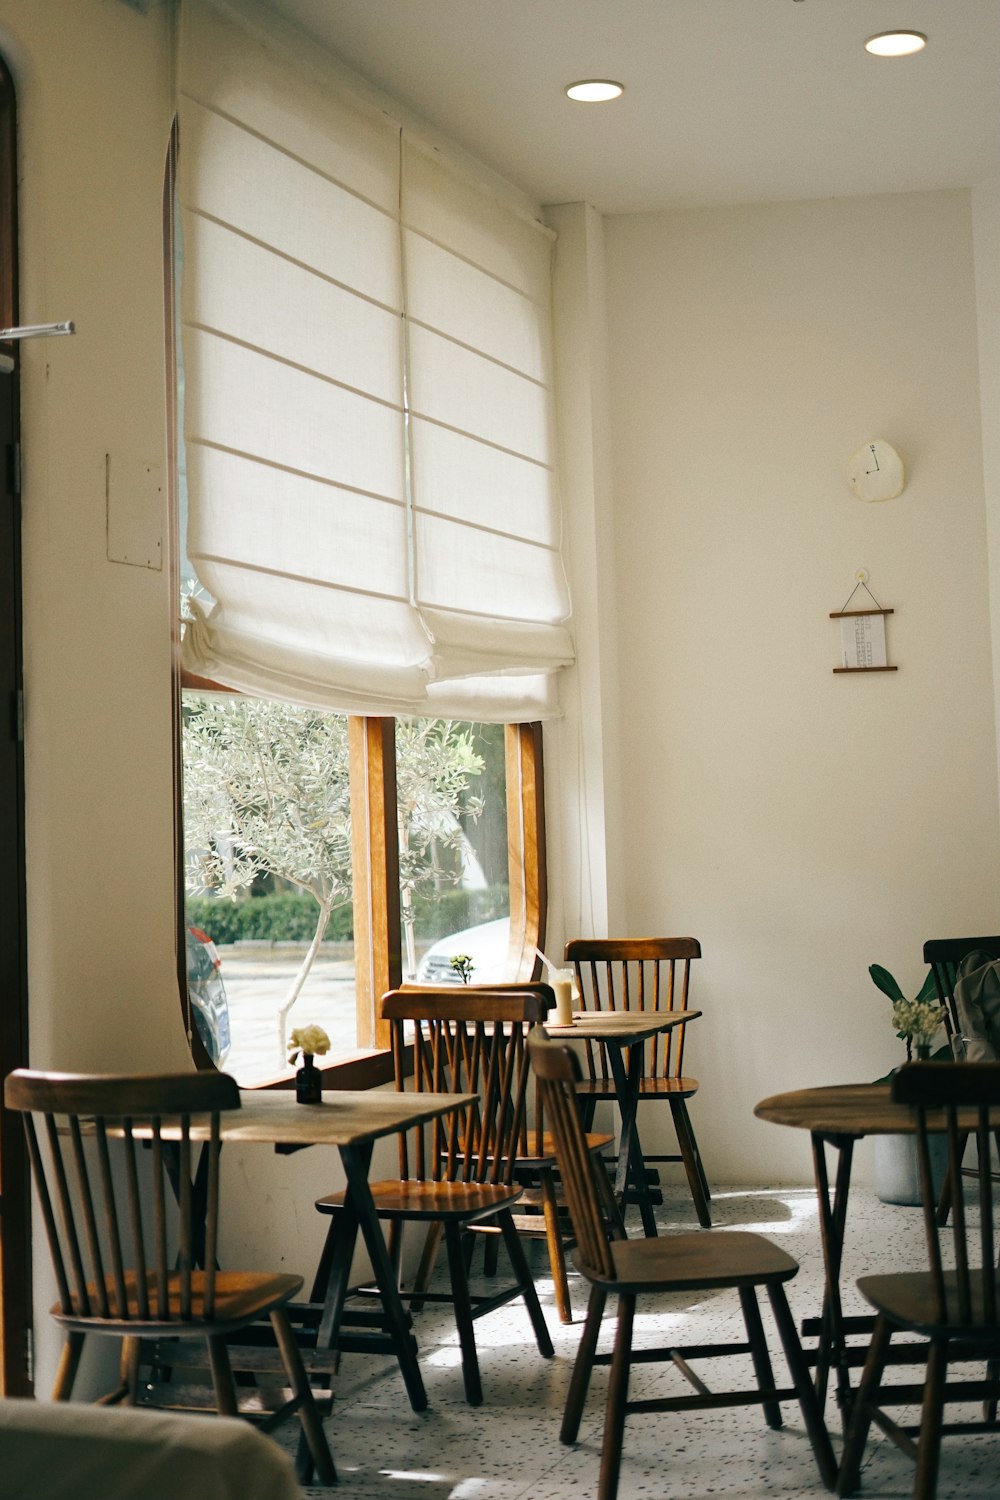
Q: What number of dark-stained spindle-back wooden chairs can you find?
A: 7